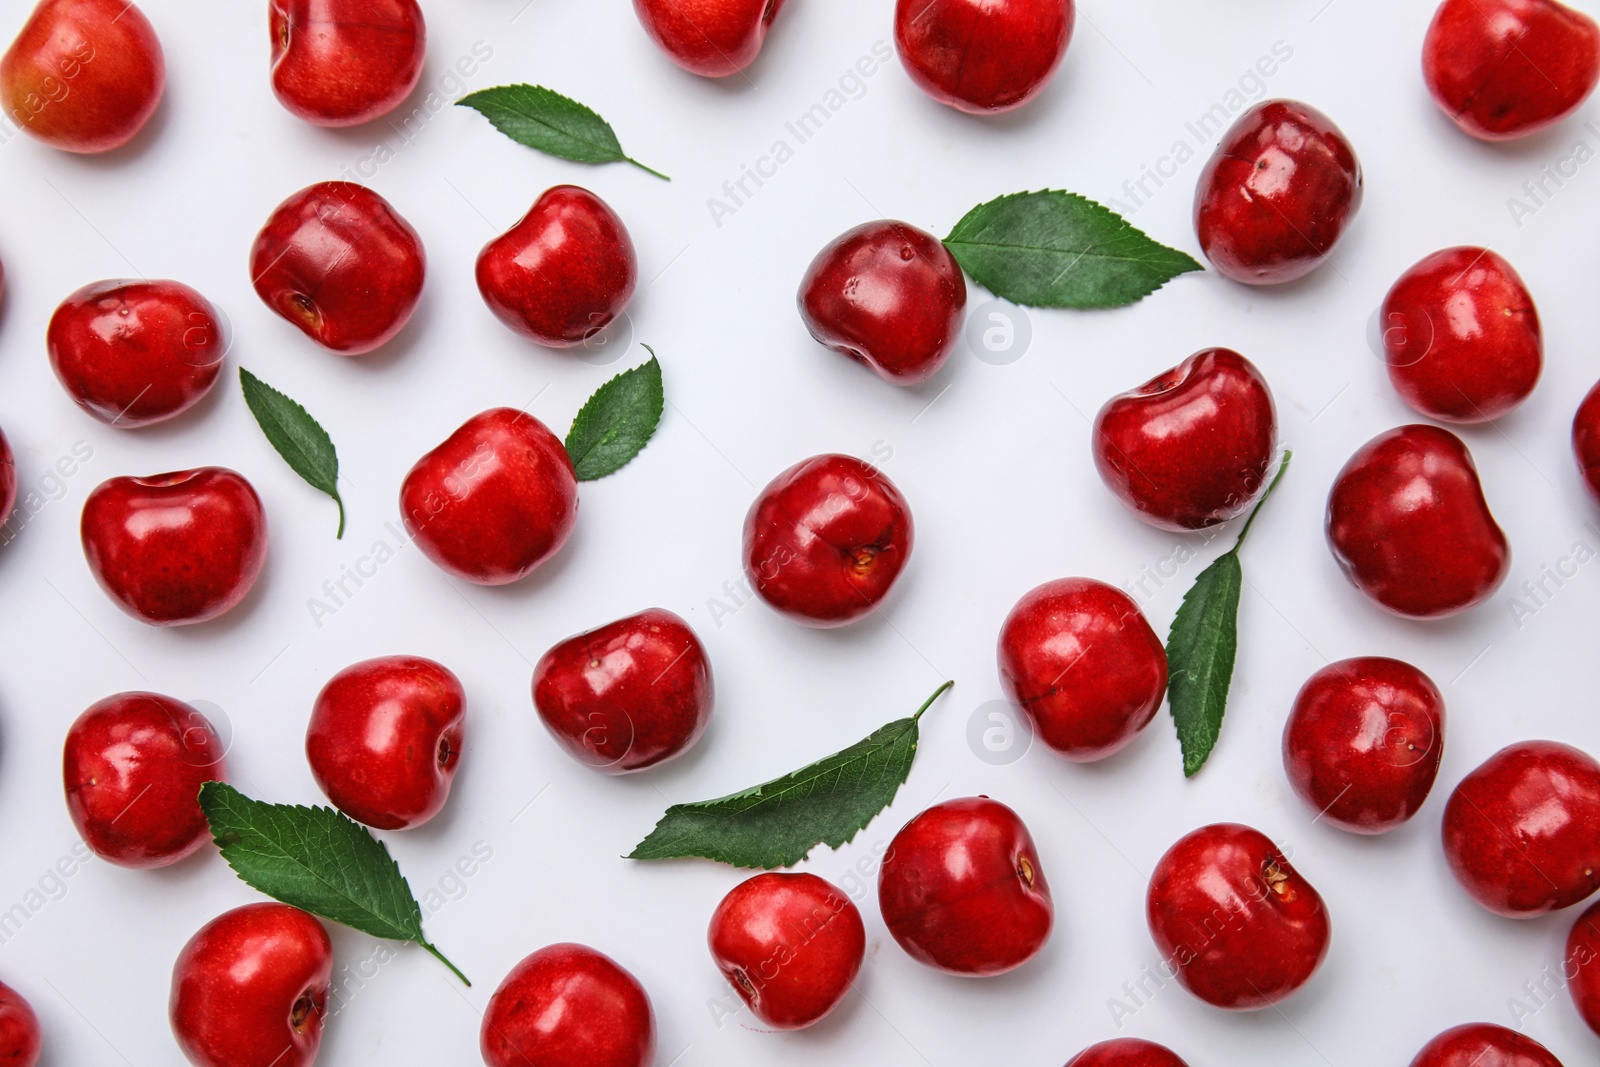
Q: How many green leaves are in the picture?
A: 7